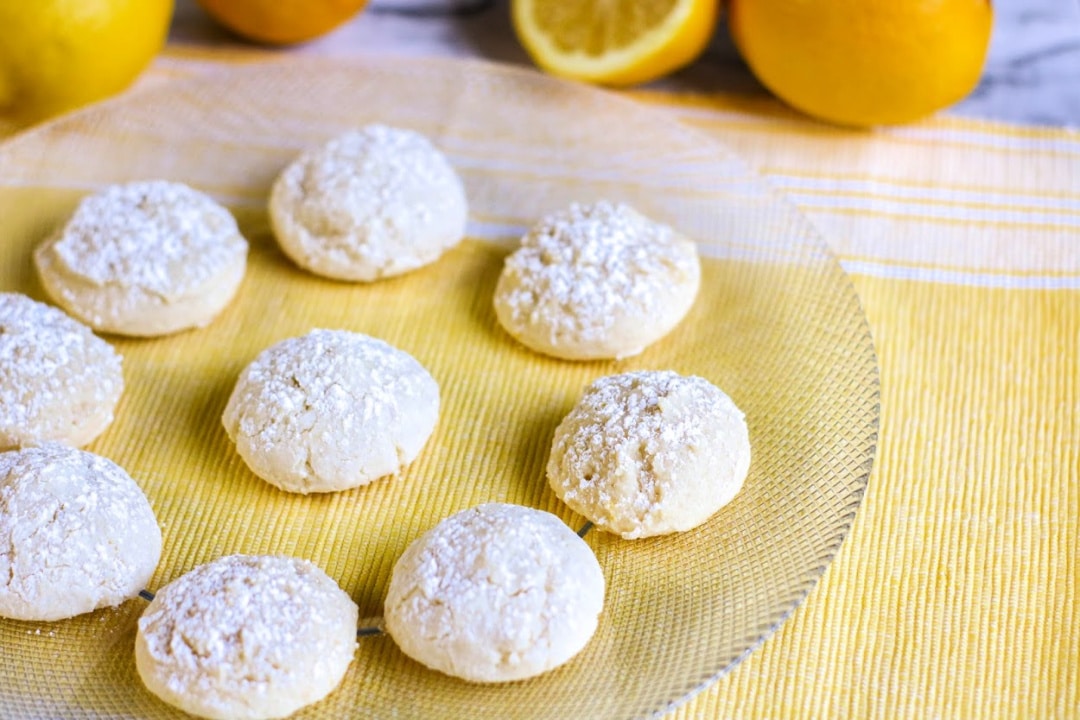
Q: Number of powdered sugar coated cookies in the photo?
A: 9